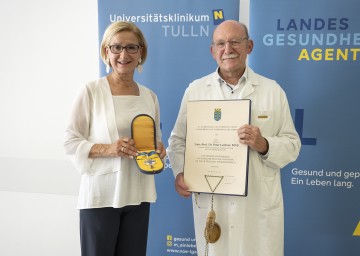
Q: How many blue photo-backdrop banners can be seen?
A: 2